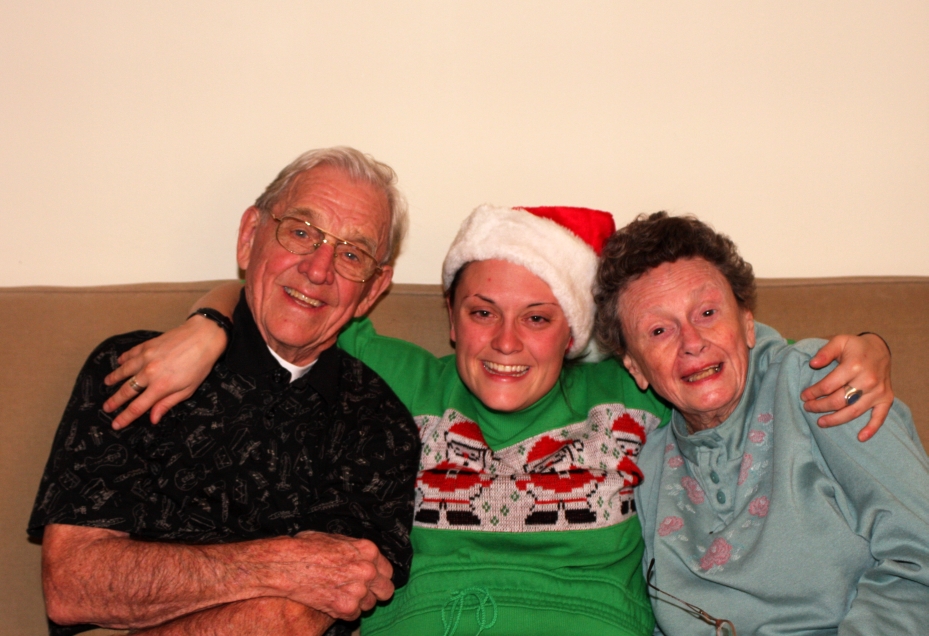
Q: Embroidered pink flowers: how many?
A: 9